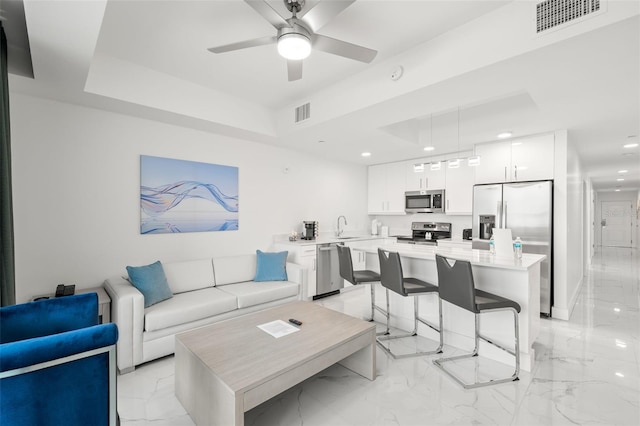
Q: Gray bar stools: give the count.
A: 3